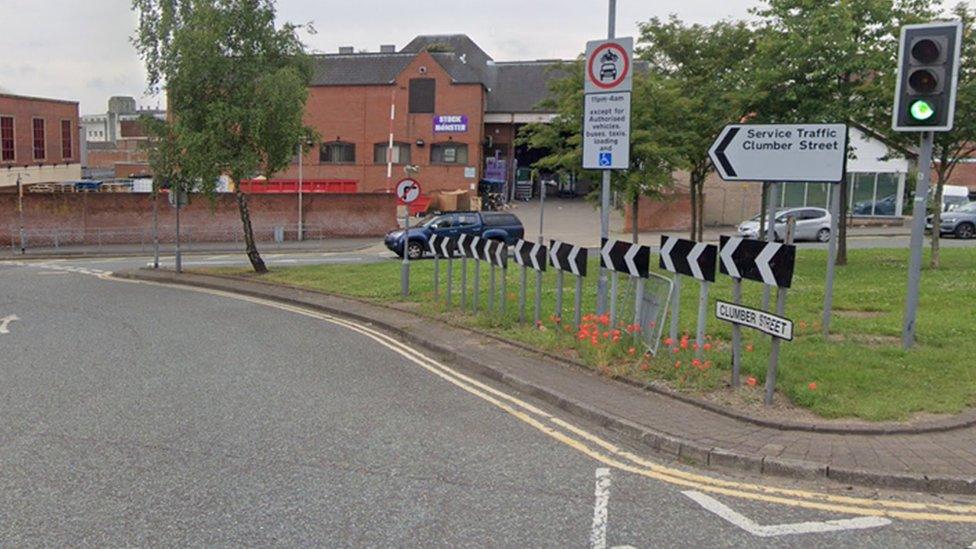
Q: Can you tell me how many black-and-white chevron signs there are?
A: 8